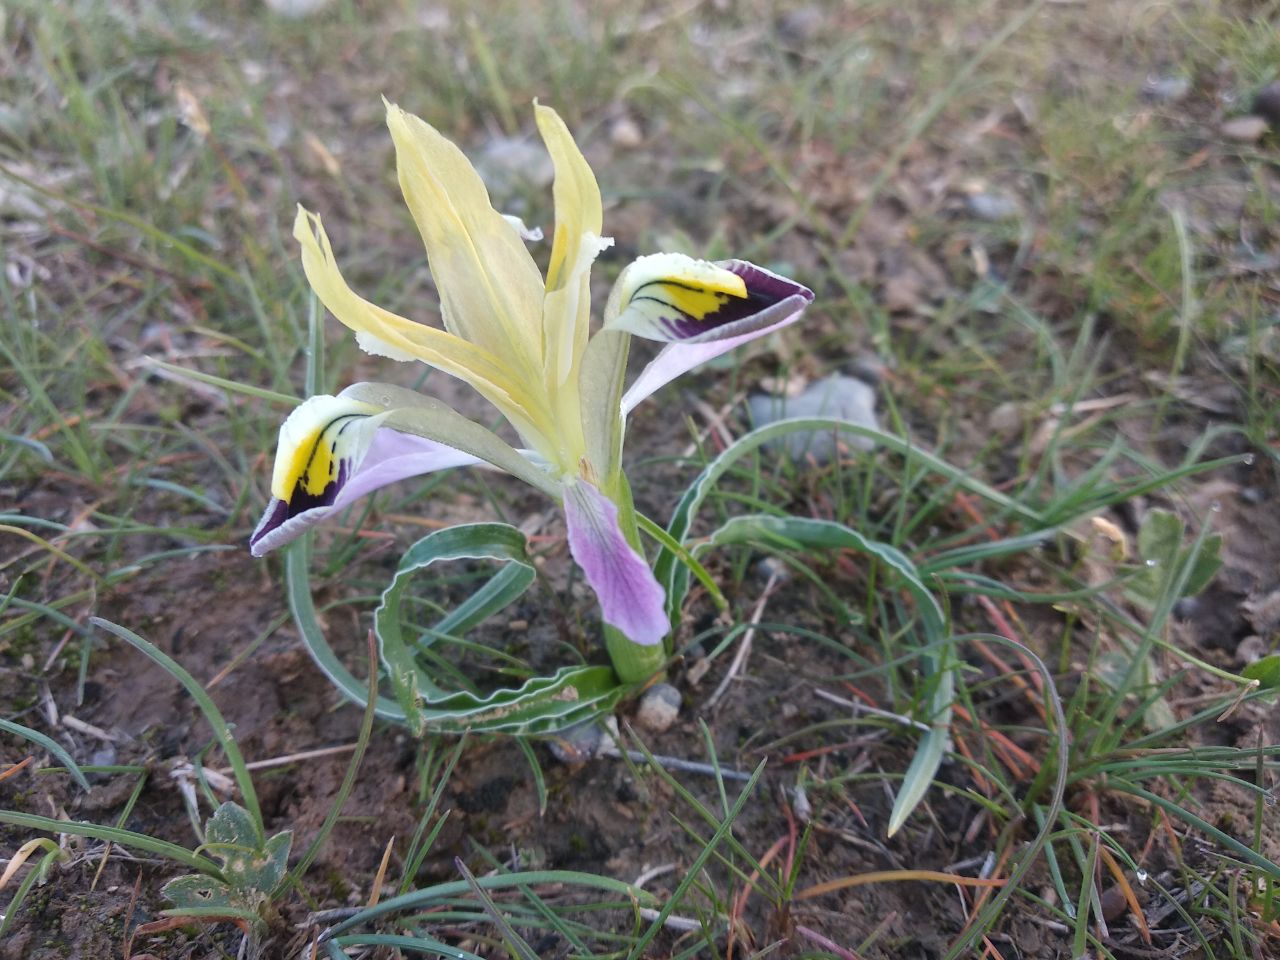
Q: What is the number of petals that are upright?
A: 3